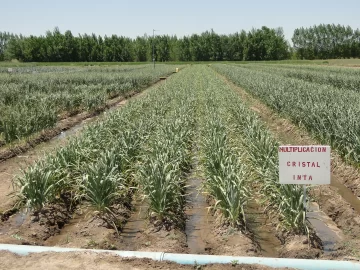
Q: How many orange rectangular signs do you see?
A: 0